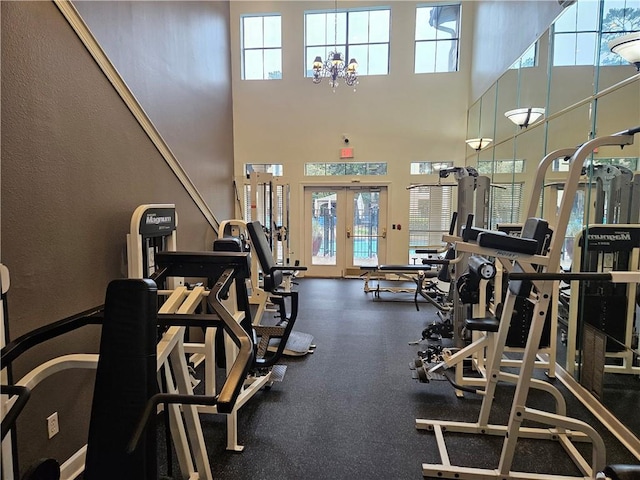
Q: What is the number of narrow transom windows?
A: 3